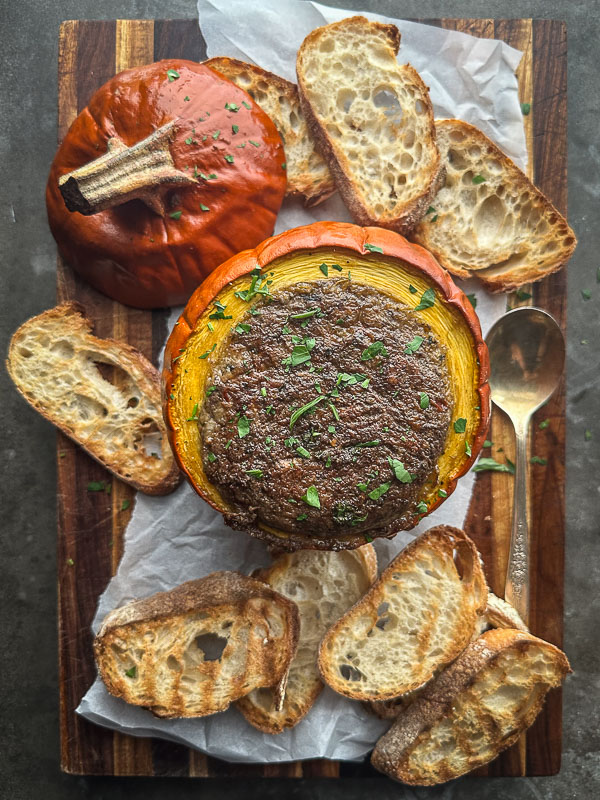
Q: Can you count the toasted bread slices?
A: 9